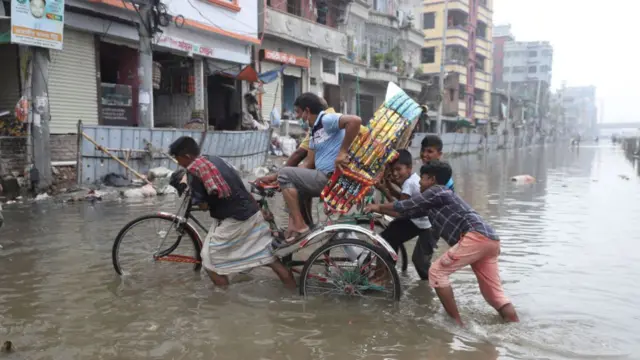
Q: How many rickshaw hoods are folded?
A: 1